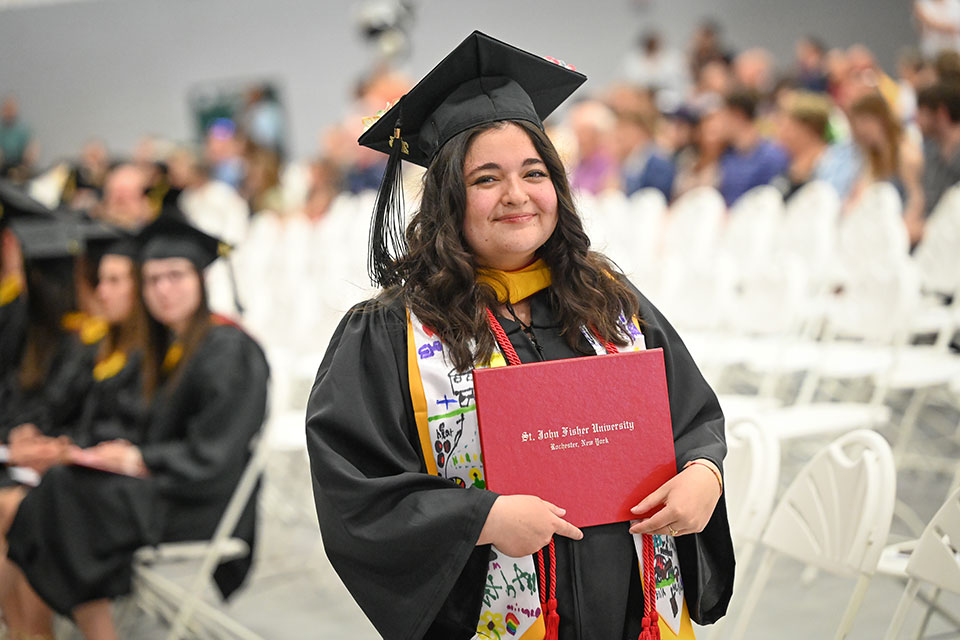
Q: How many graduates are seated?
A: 4